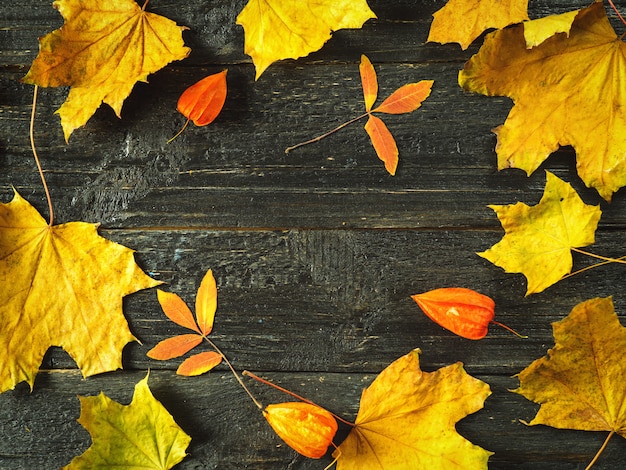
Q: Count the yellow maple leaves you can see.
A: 9